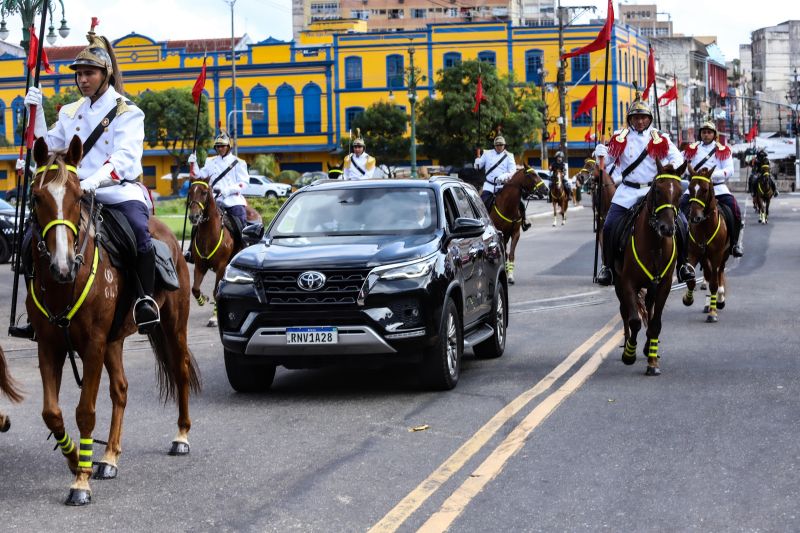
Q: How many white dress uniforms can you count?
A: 6